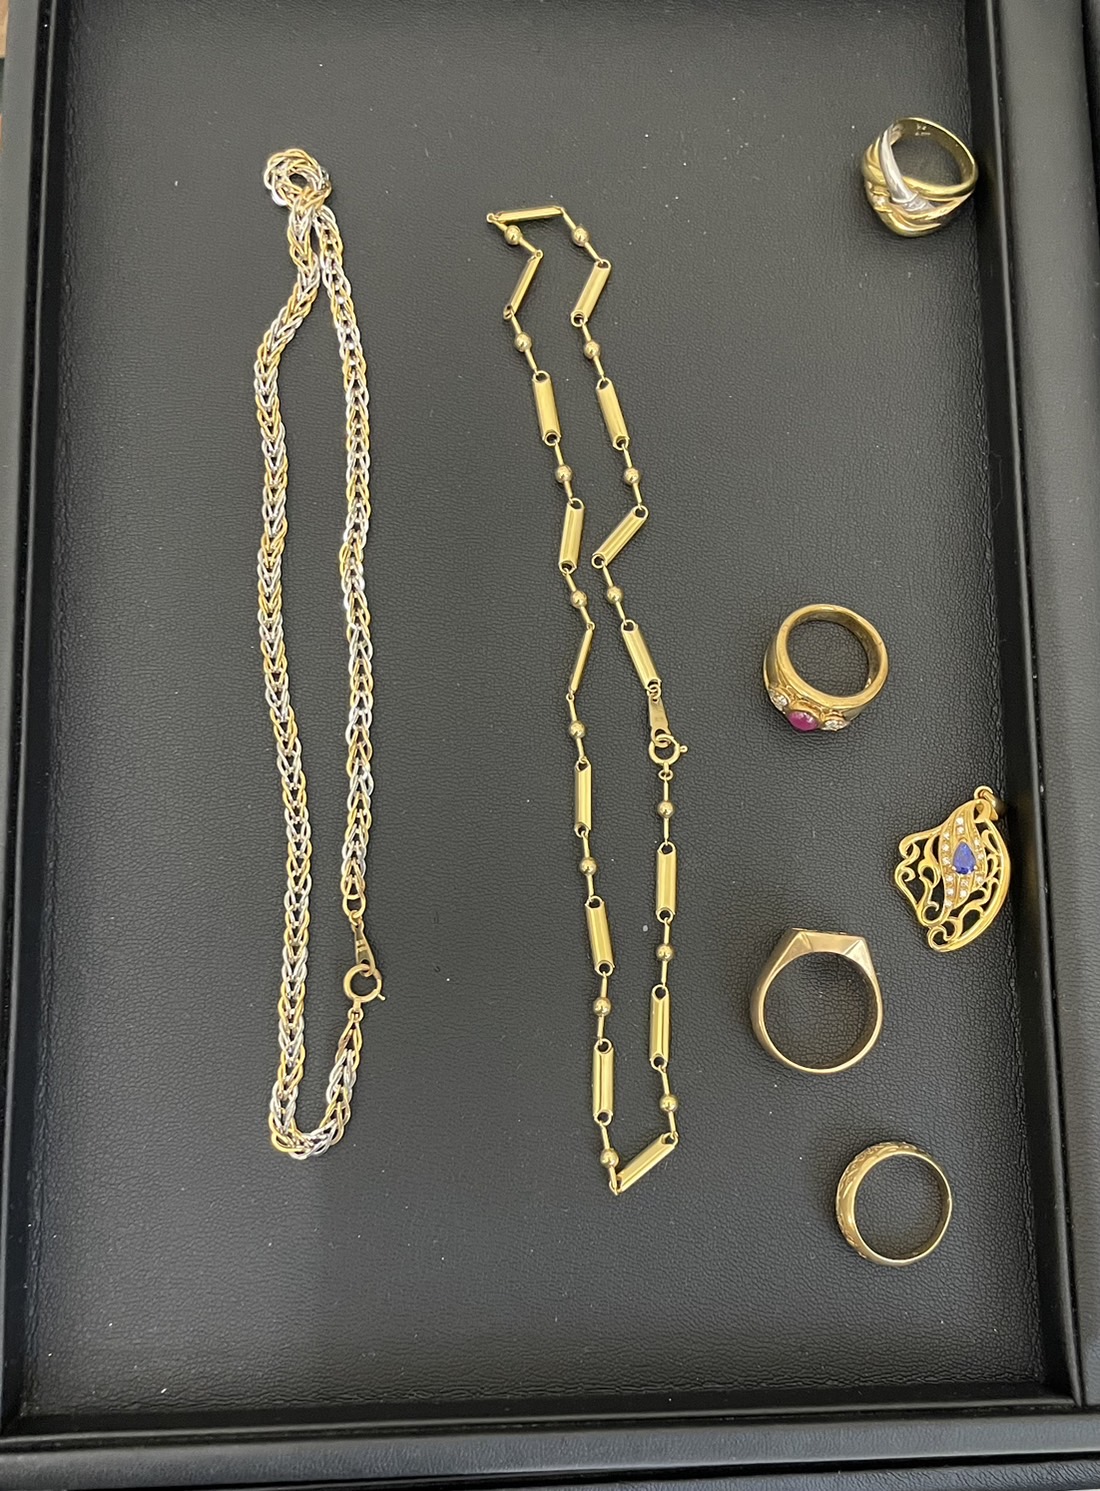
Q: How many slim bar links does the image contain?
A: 15